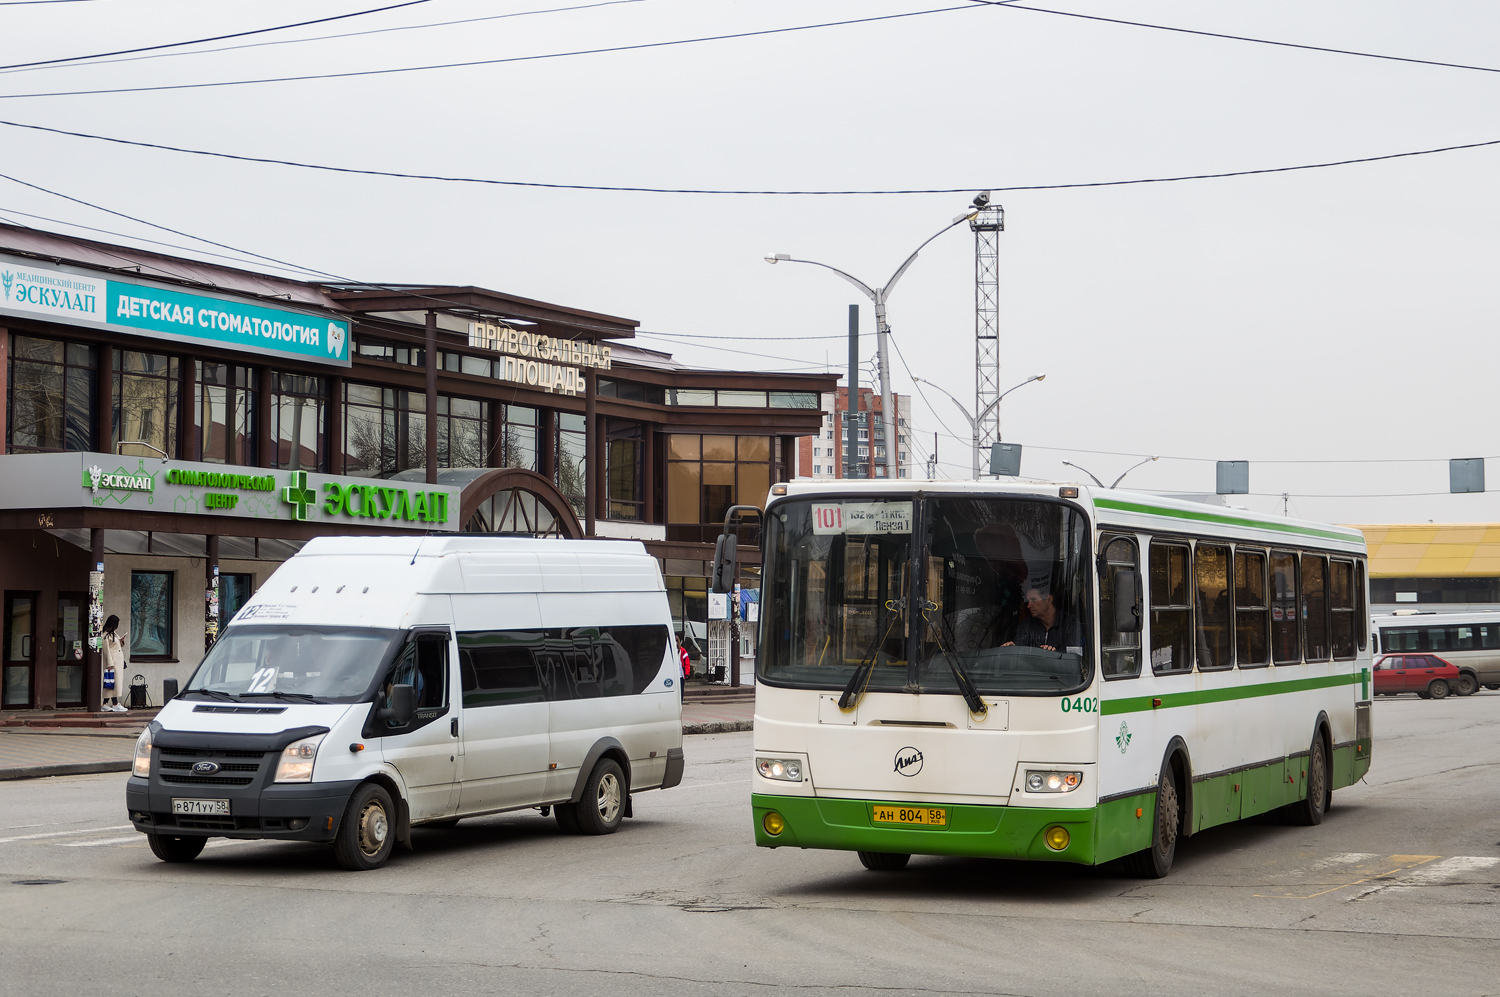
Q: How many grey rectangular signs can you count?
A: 3